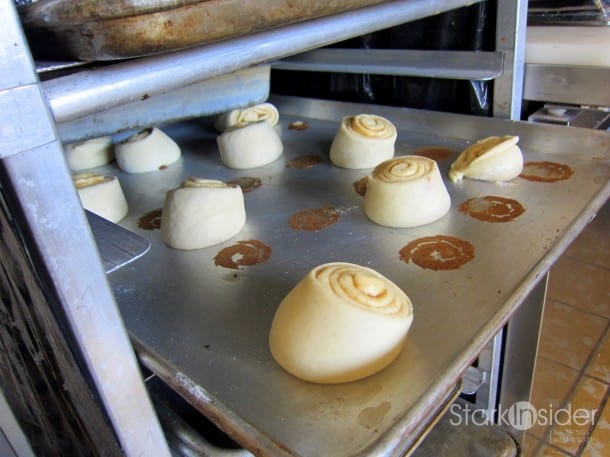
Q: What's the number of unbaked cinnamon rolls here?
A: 10